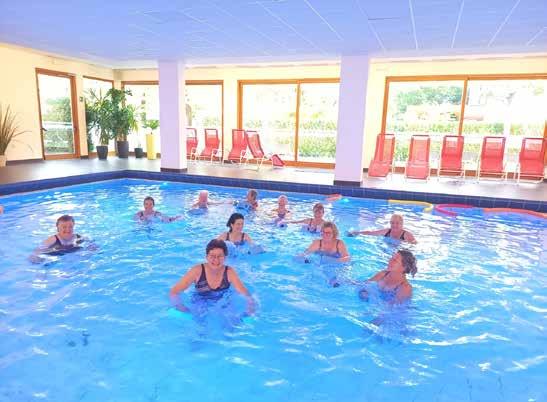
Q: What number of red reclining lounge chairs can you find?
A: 9